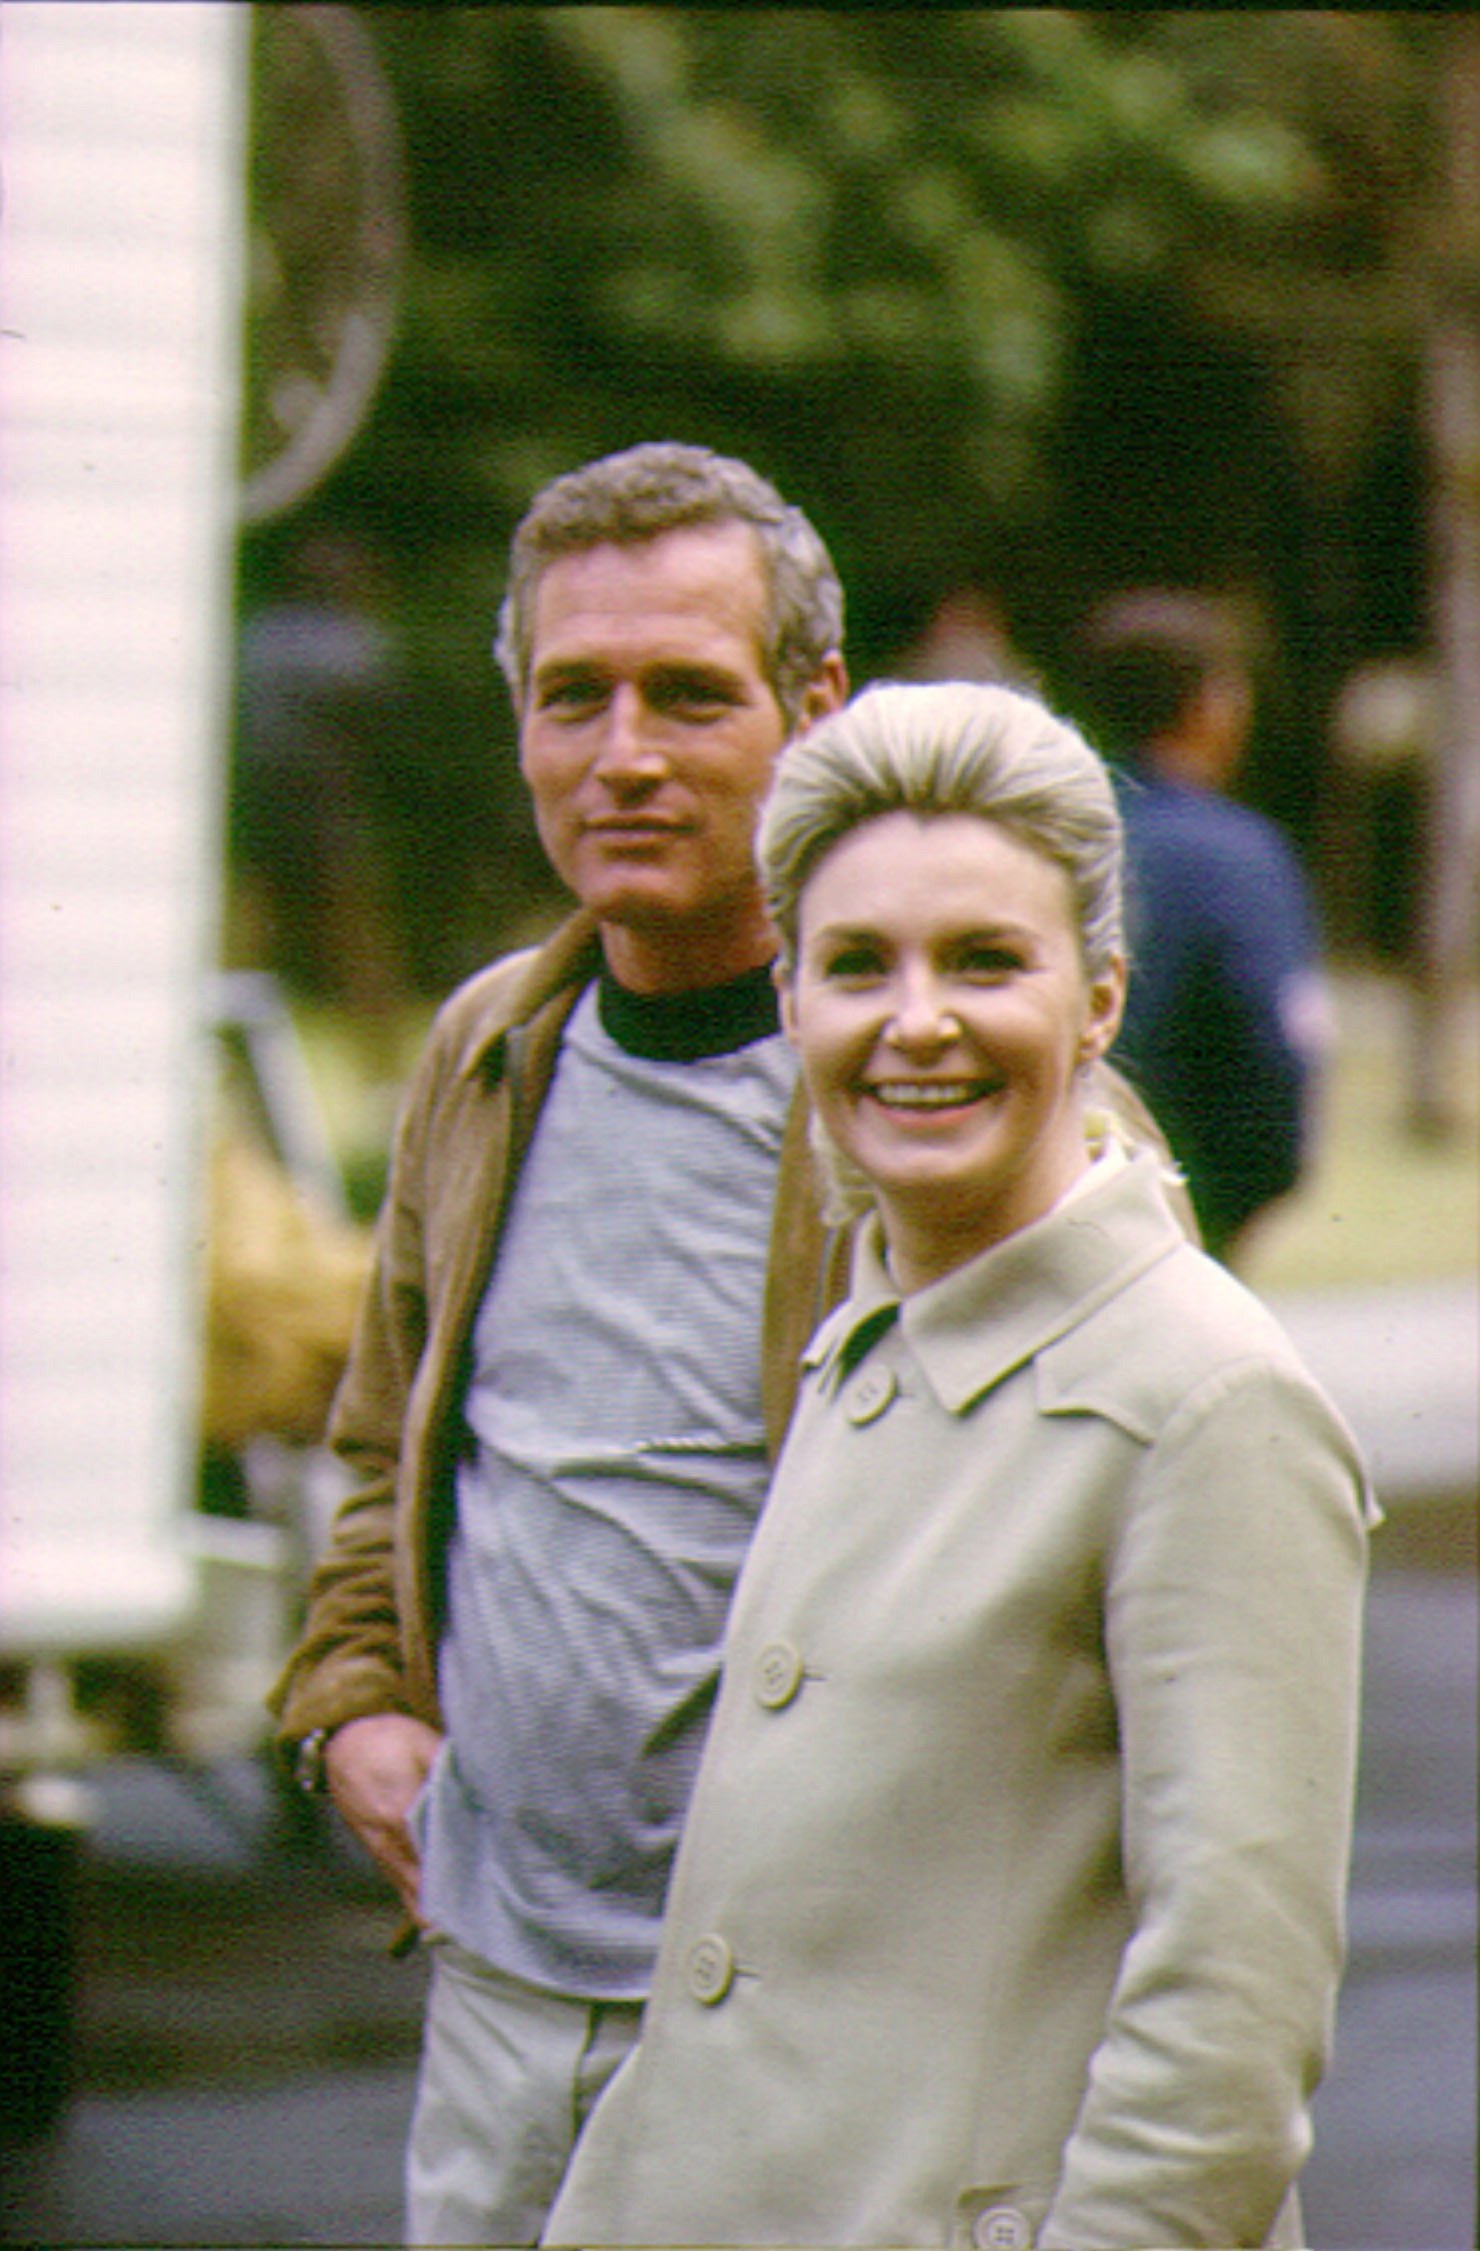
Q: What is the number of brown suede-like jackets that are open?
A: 1